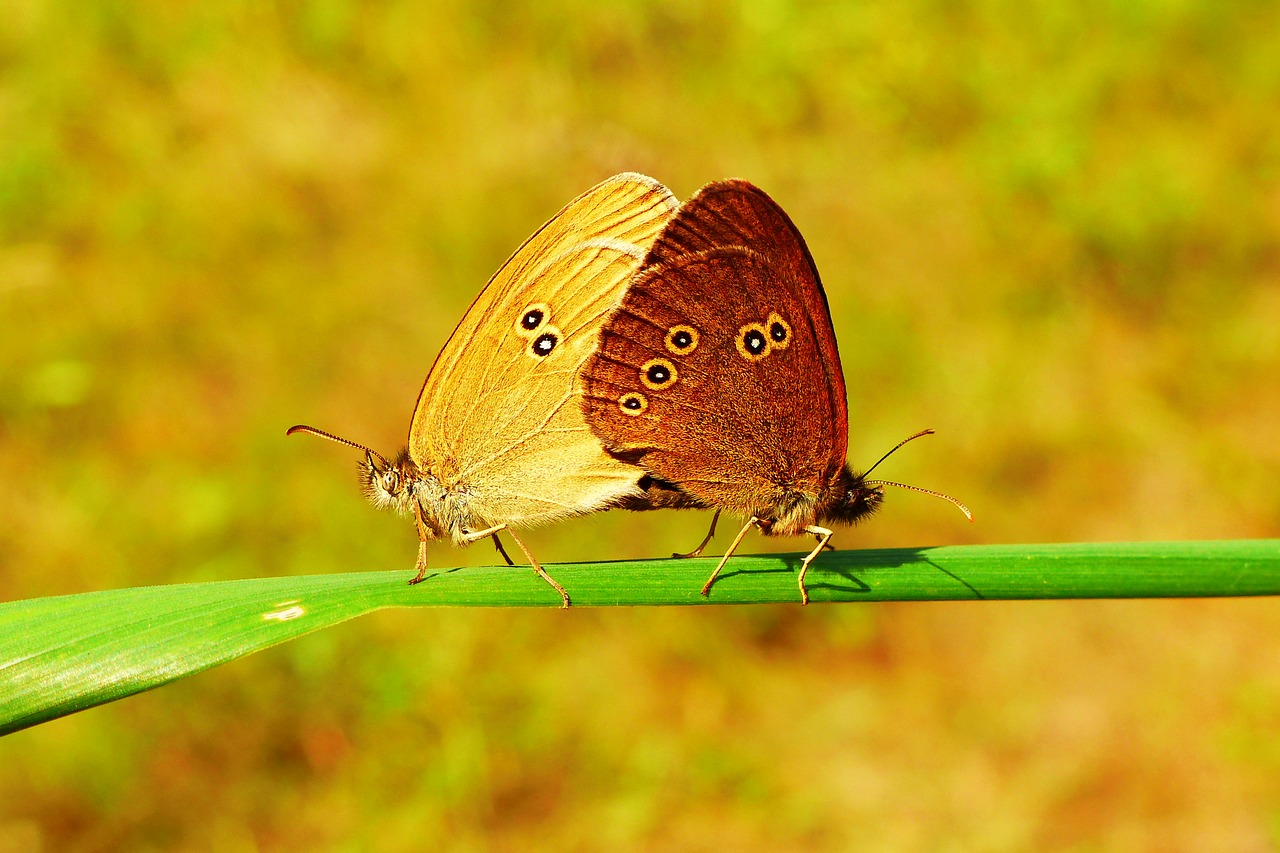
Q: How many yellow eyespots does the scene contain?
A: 7